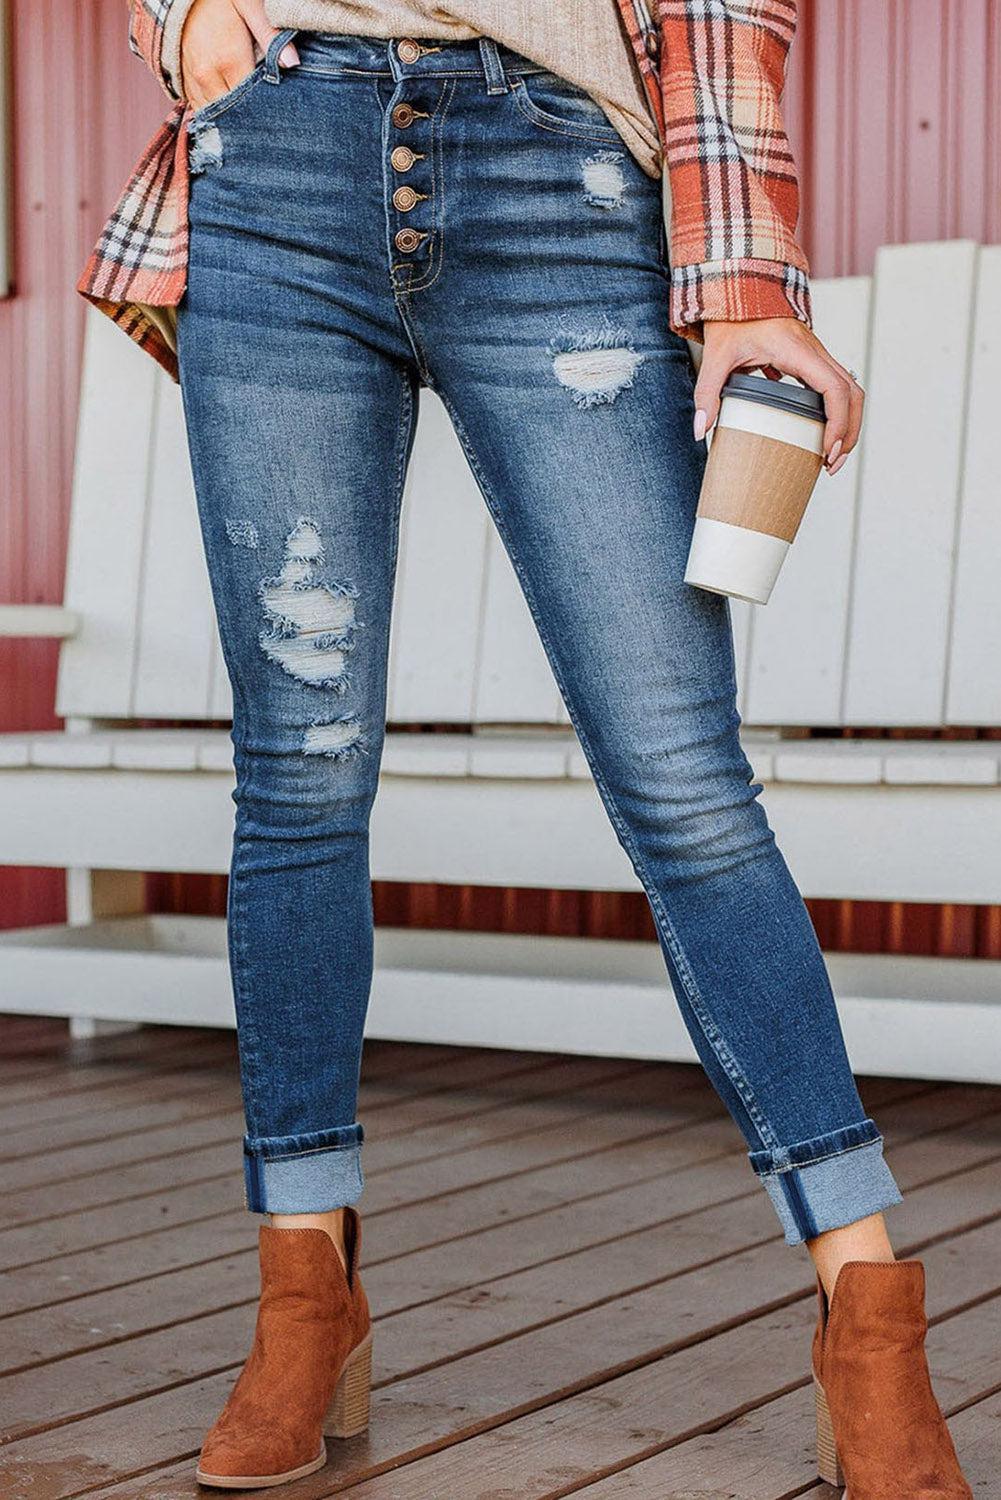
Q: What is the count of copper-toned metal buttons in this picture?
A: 5